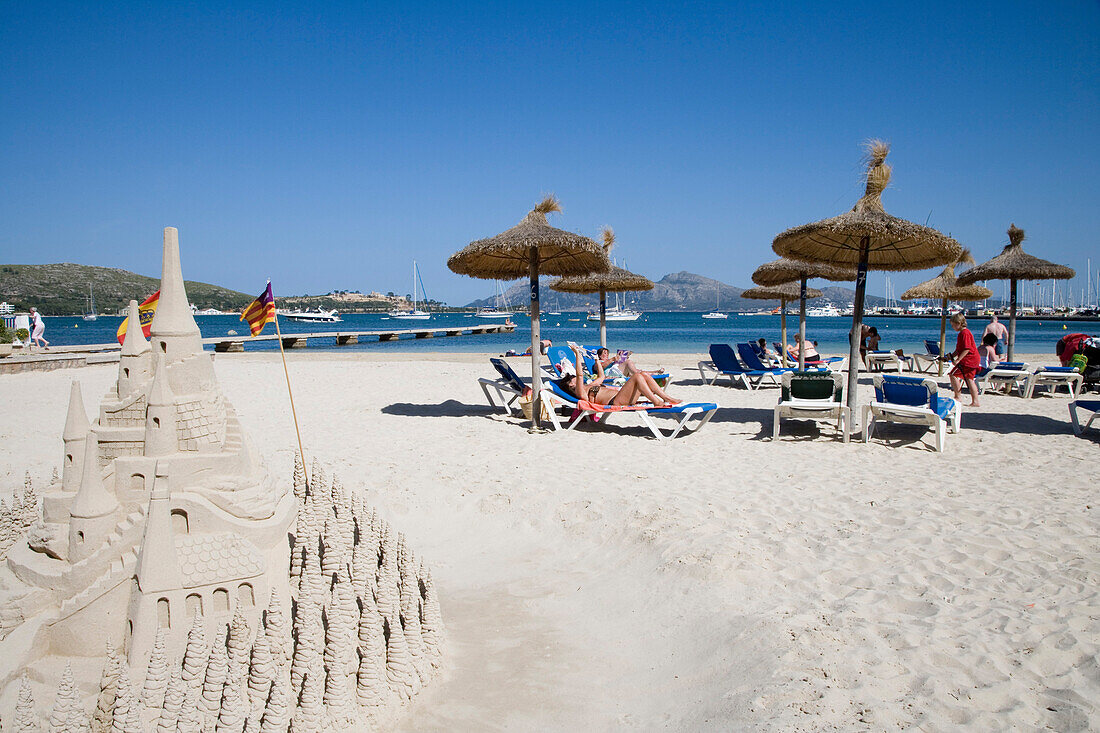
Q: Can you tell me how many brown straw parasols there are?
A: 7